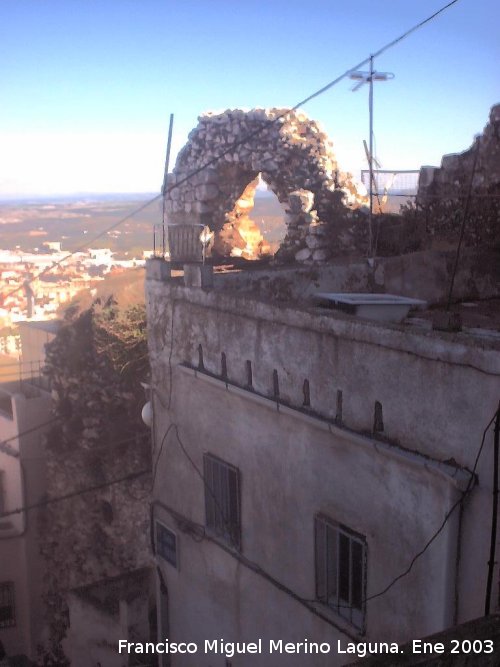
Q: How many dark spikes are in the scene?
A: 7